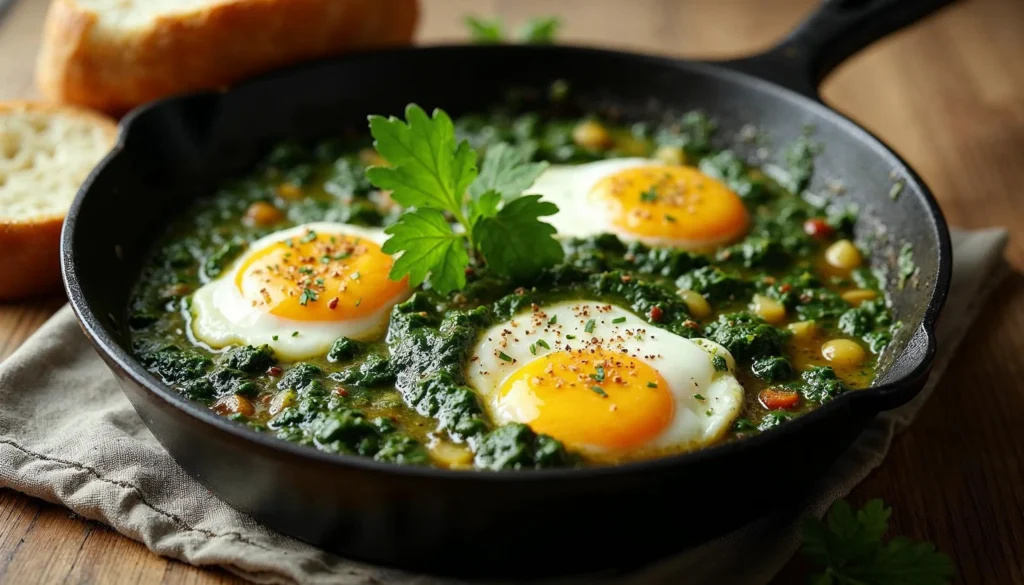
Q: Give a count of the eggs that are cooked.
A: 3